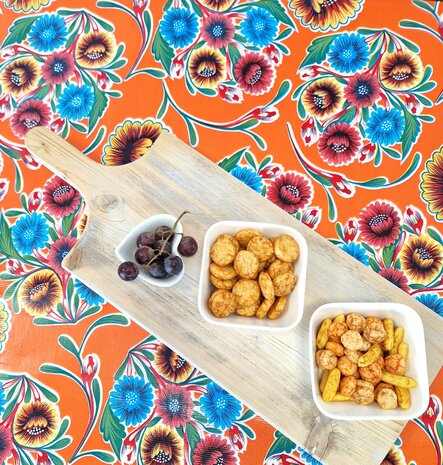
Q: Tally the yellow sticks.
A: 11